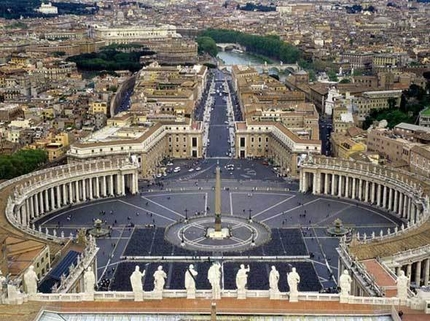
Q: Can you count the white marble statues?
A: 11